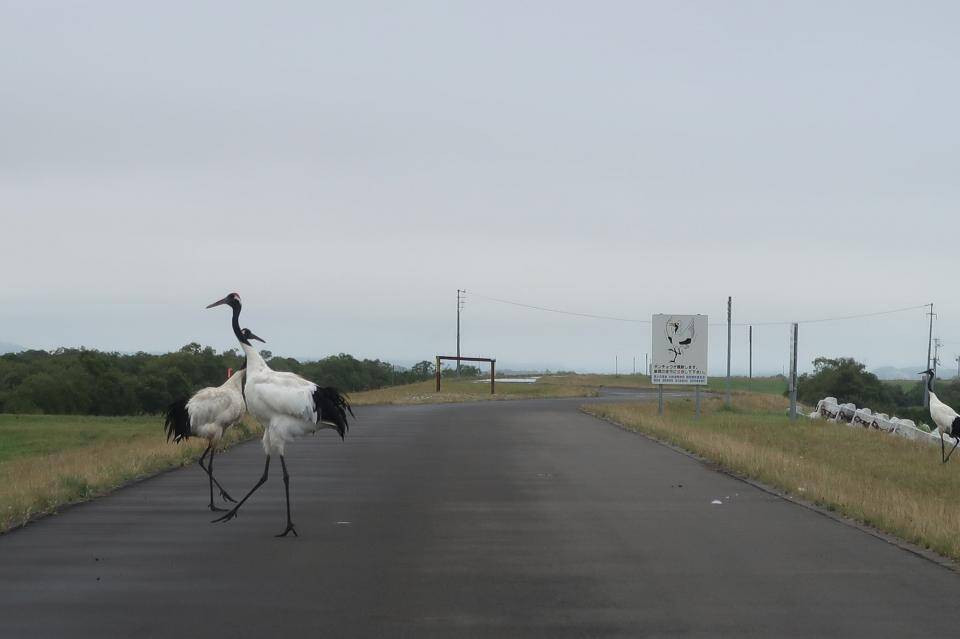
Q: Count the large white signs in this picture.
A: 1